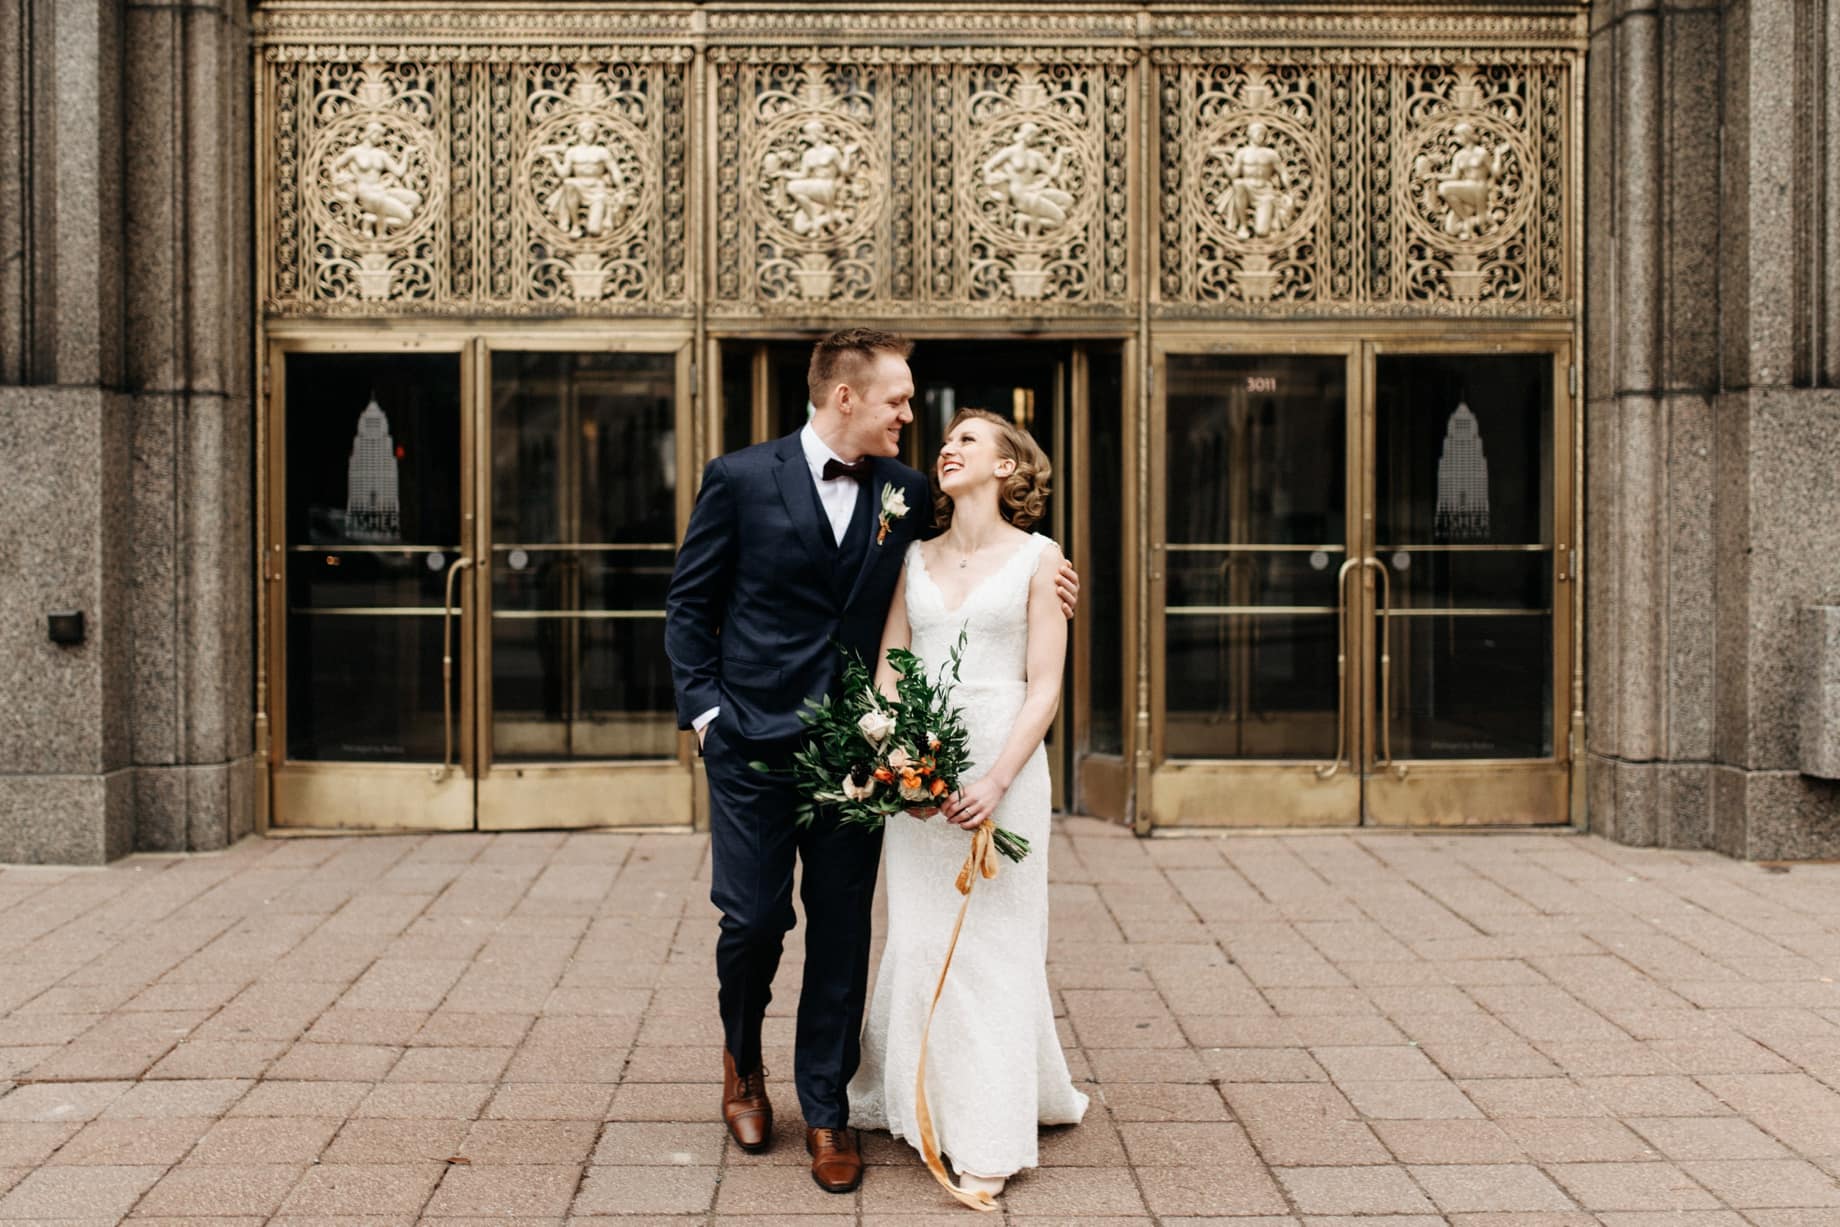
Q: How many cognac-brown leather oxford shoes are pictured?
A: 2